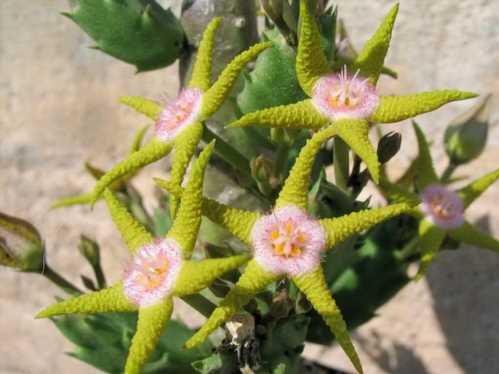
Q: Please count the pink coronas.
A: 5